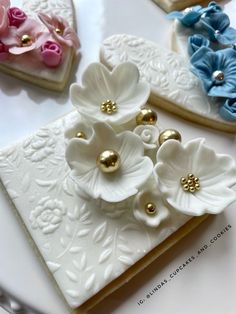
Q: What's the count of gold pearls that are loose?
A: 2